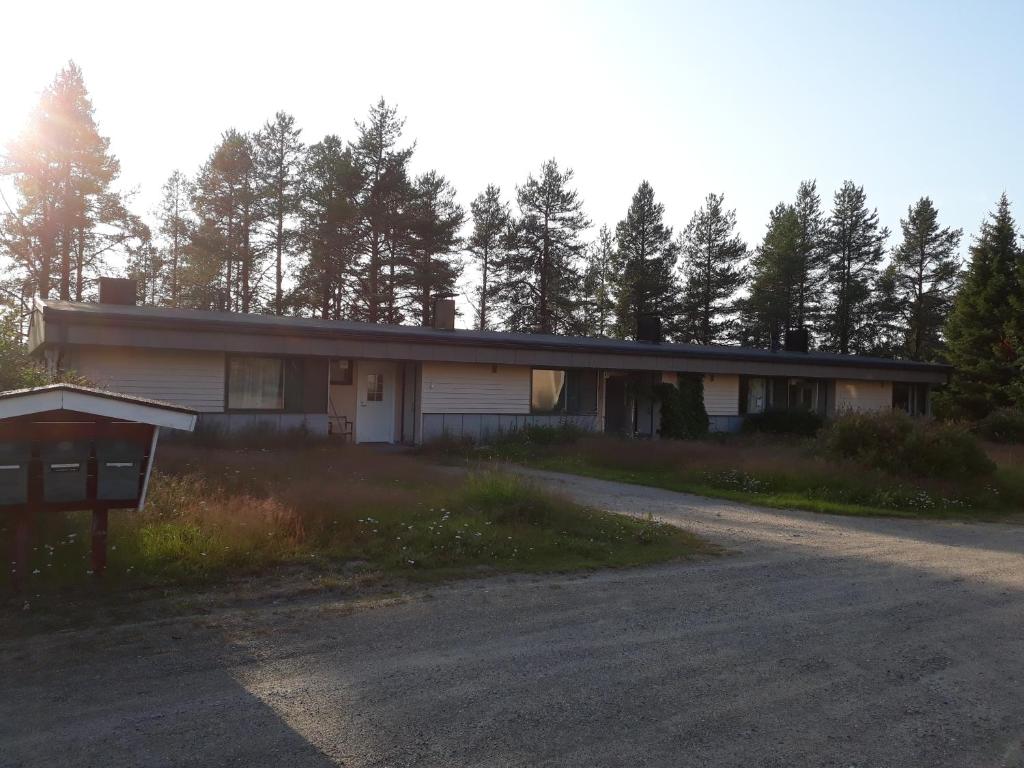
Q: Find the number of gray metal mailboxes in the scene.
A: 3